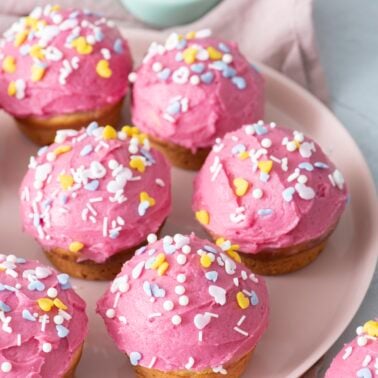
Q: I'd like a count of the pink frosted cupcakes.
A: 7